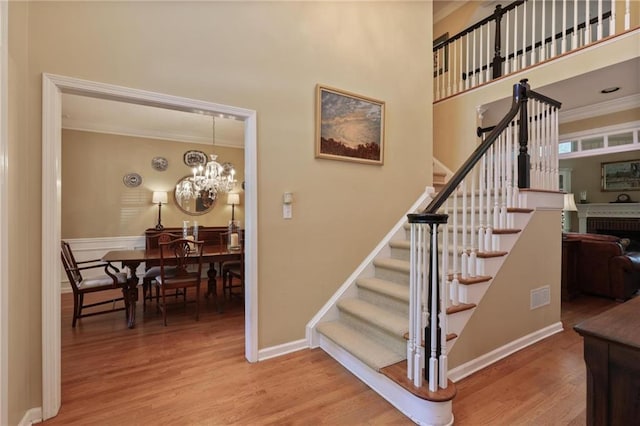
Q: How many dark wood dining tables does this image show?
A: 1